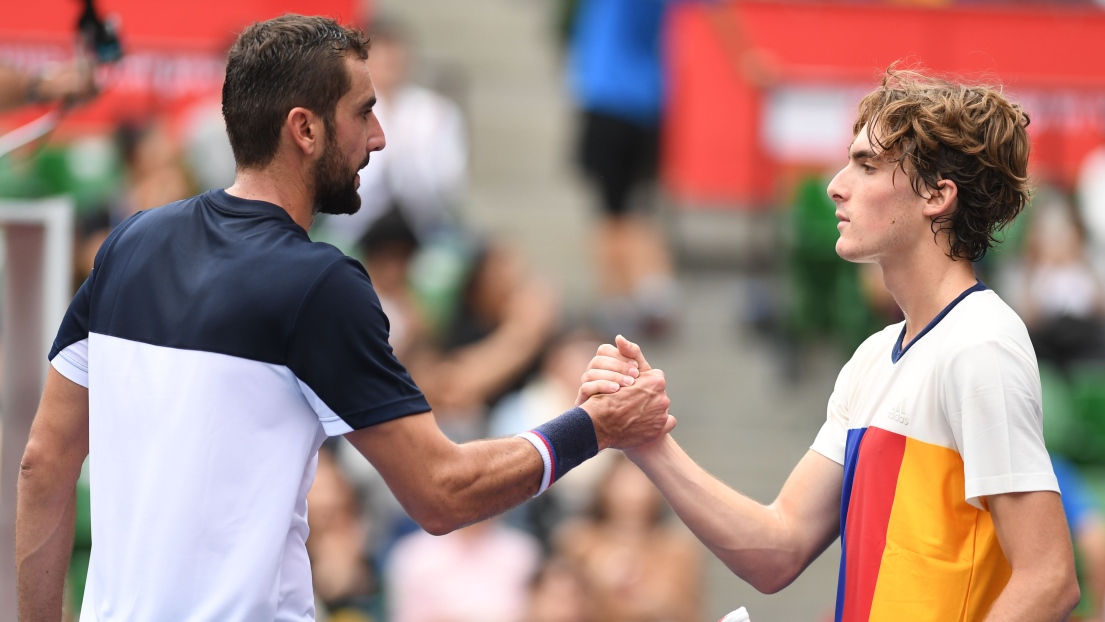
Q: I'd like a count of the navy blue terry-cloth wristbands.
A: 1